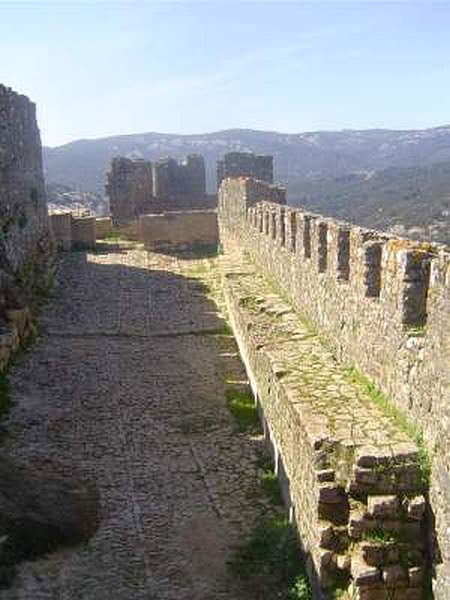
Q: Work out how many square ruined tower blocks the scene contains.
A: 3